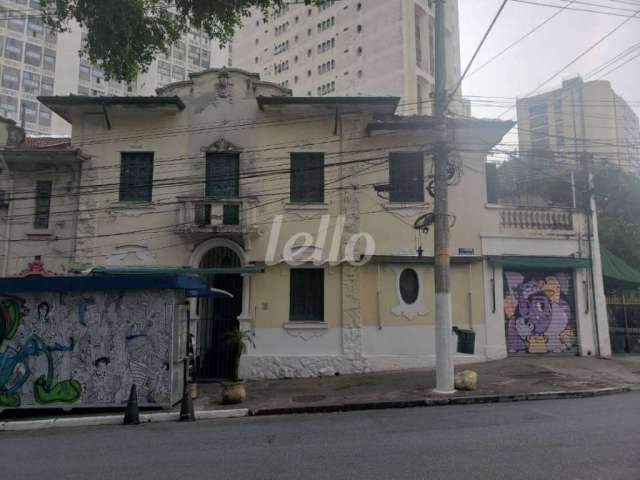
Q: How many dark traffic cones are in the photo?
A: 2